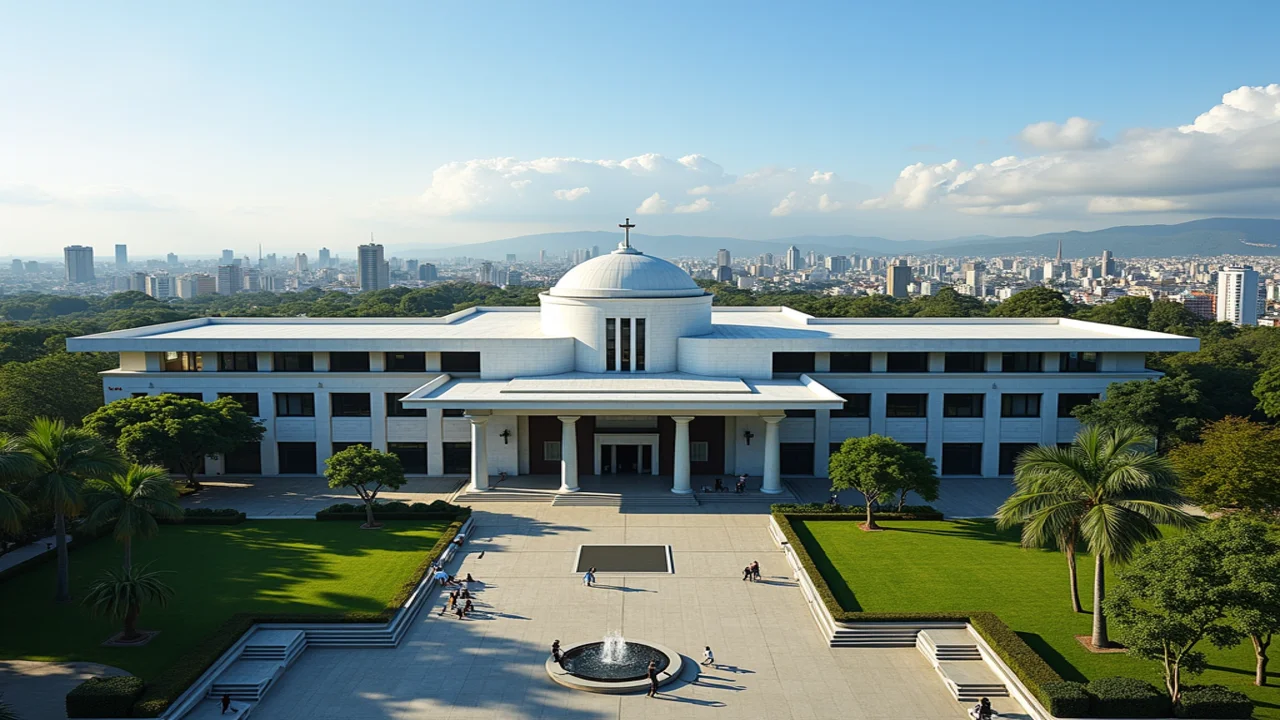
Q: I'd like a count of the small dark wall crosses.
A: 2